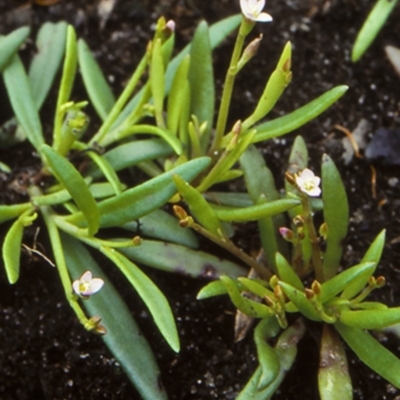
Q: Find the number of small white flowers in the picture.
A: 3